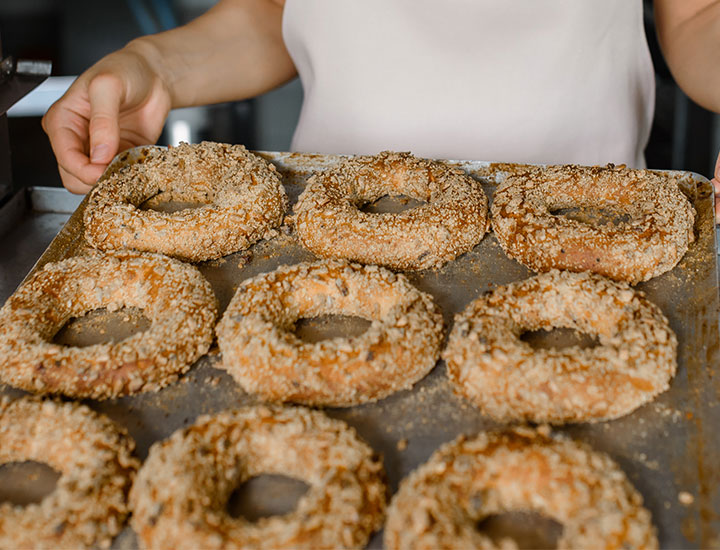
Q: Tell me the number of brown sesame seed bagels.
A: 9